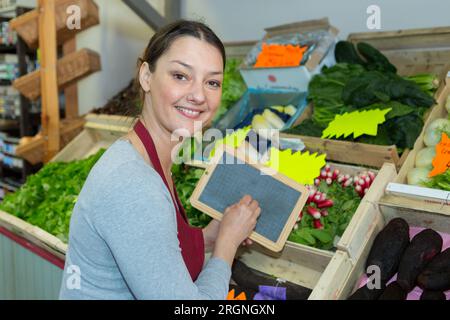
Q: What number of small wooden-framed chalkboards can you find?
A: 1